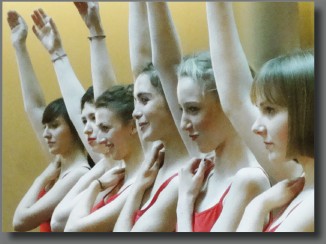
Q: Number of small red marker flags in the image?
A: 0